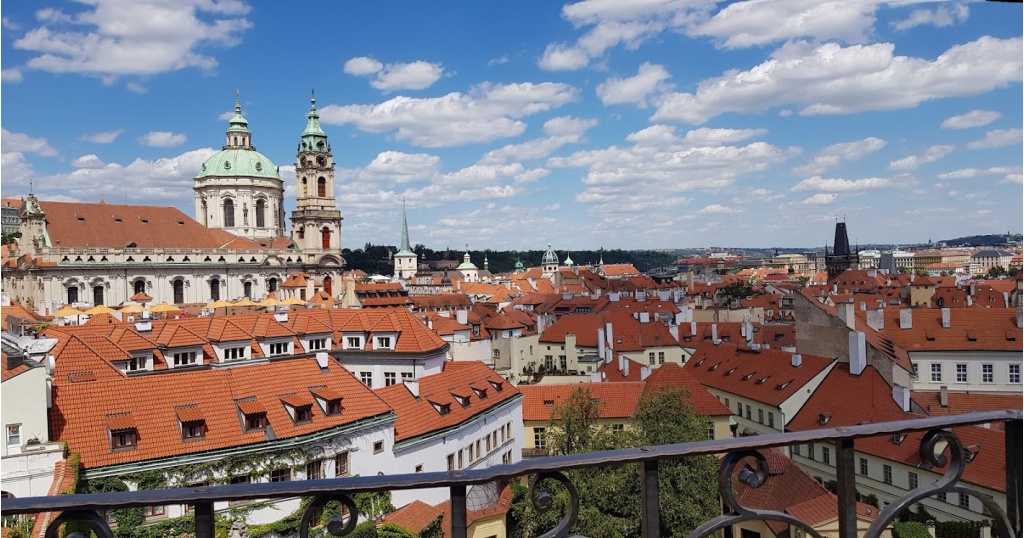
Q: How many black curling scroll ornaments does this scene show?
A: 5